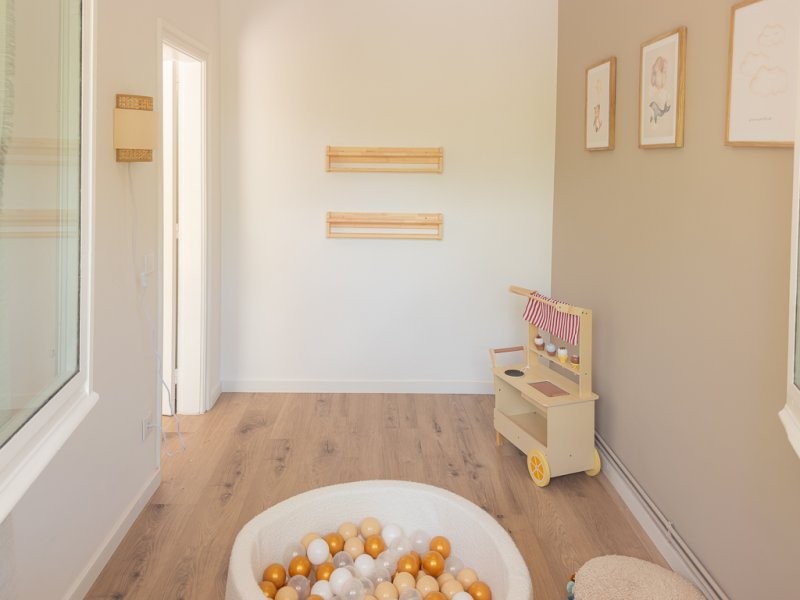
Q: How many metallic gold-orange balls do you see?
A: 13